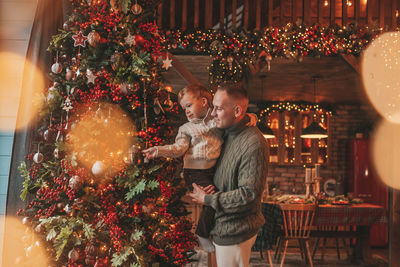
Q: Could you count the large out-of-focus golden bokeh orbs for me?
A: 5